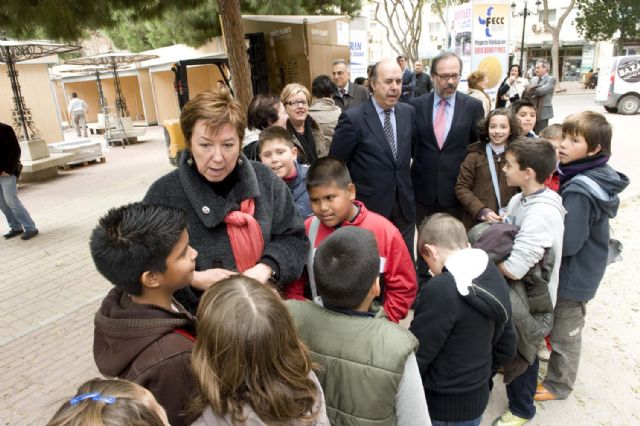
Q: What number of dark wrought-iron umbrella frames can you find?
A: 3